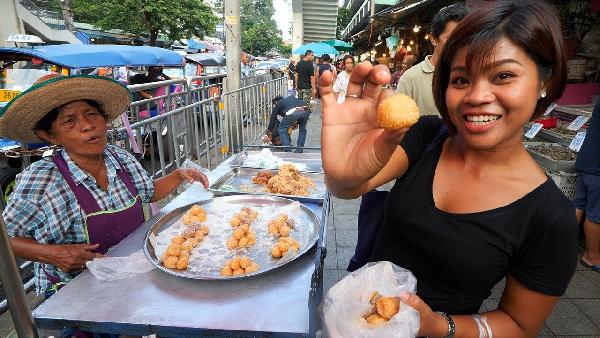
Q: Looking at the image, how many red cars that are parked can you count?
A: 0